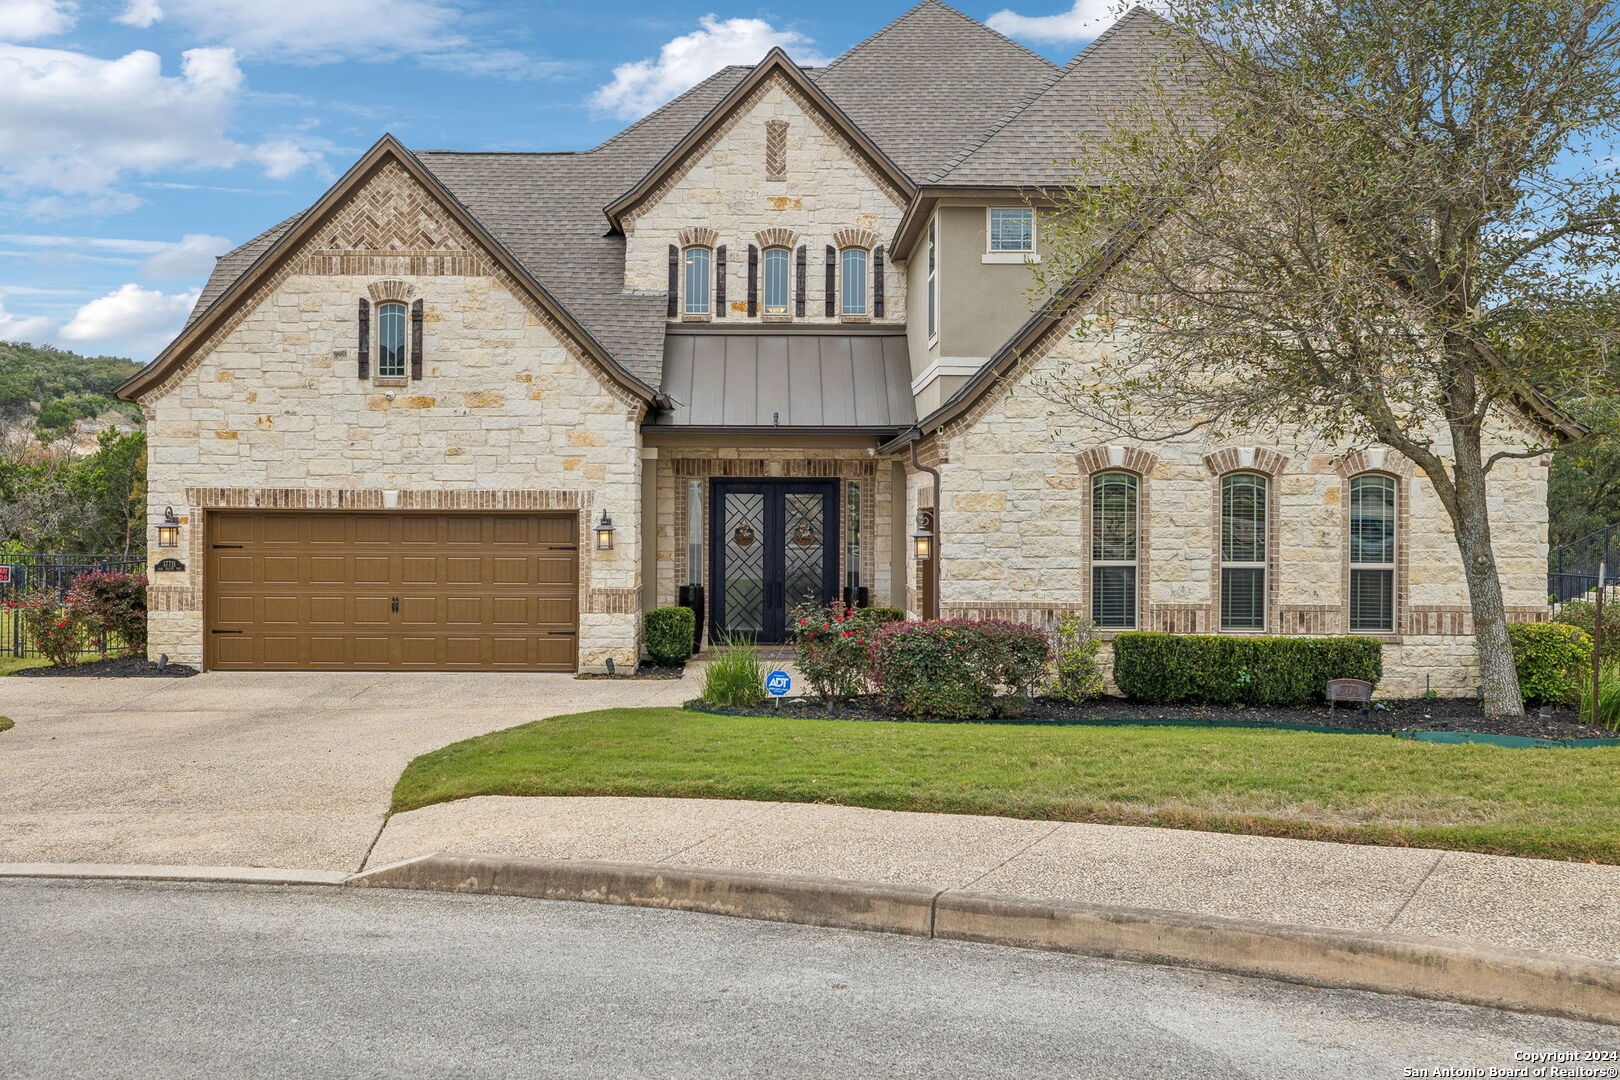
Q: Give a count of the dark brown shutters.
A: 8